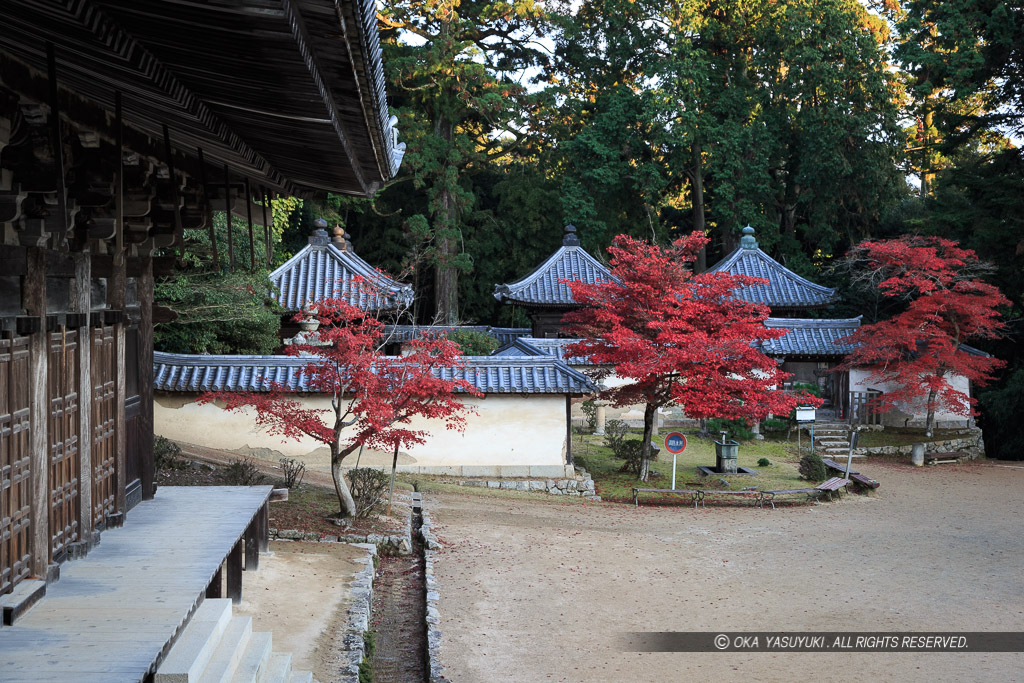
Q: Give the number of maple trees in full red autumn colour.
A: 3